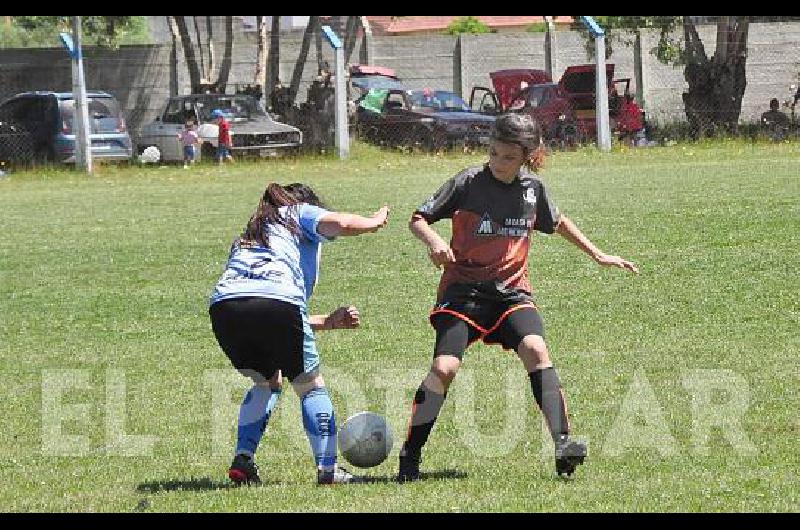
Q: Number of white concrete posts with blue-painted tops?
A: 3